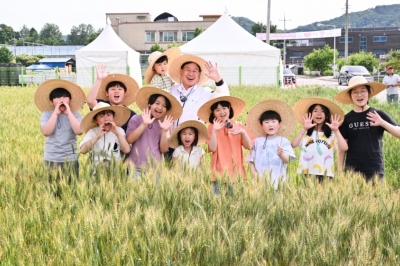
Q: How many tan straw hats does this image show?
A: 11